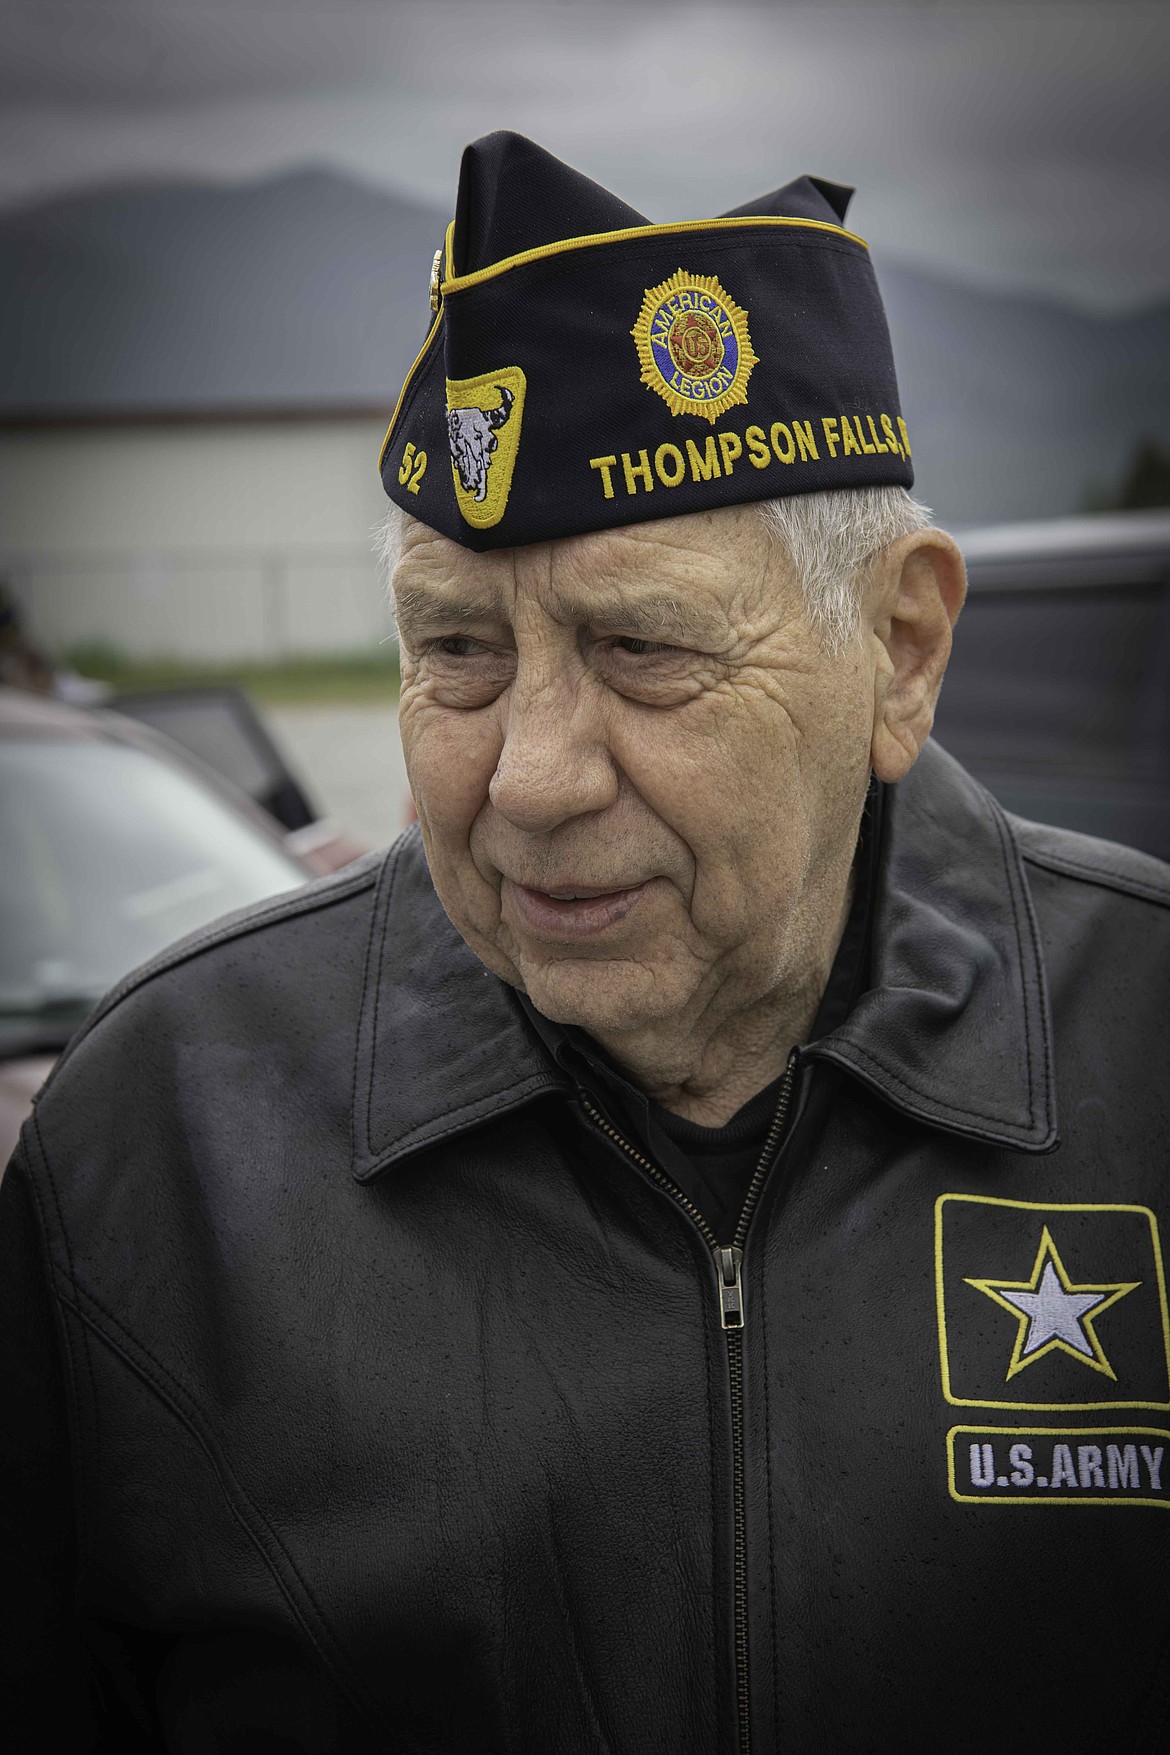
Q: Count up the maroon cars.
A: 1